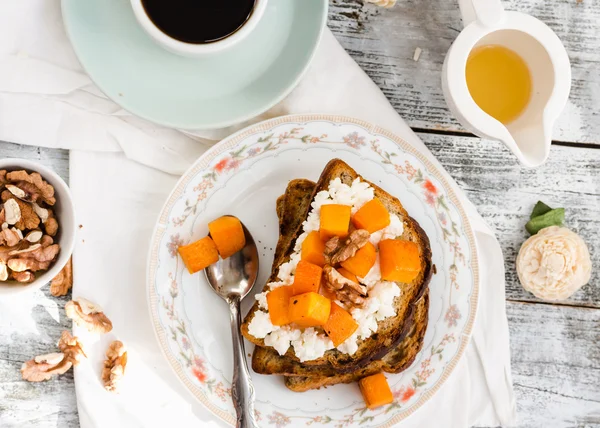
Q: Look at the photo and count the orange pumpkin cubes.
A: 13